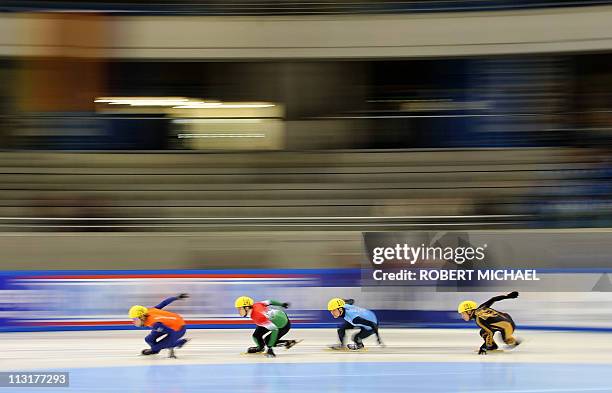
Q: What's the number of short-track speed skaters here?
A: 4